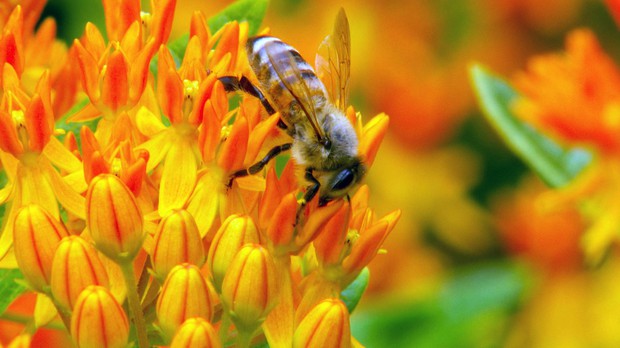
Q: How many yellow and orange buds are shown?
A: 10